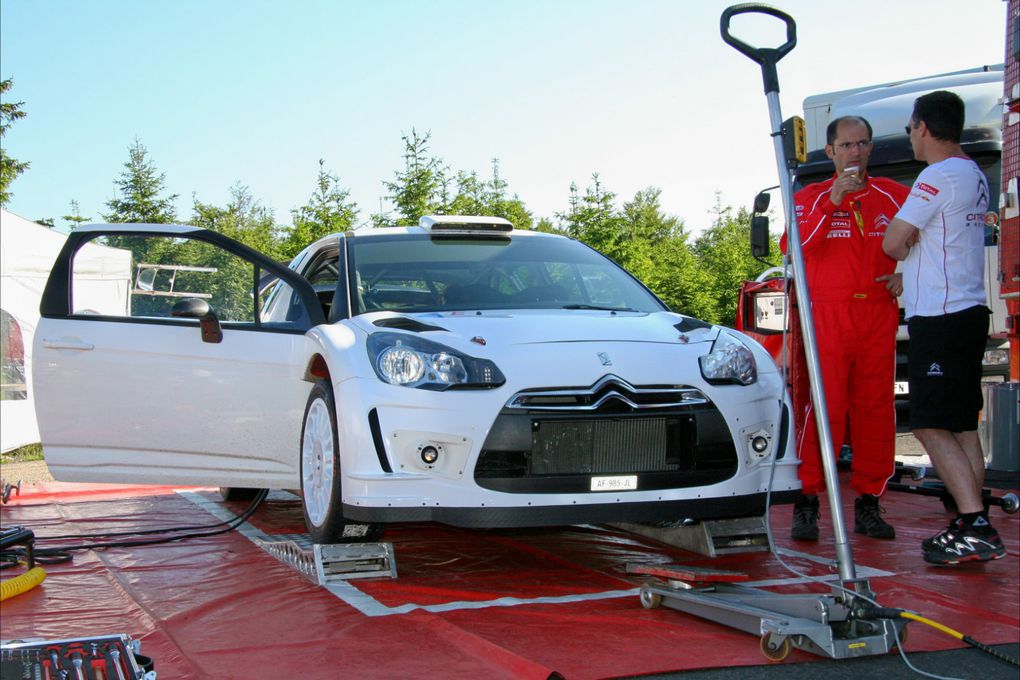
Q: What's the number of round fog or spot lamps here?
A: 2